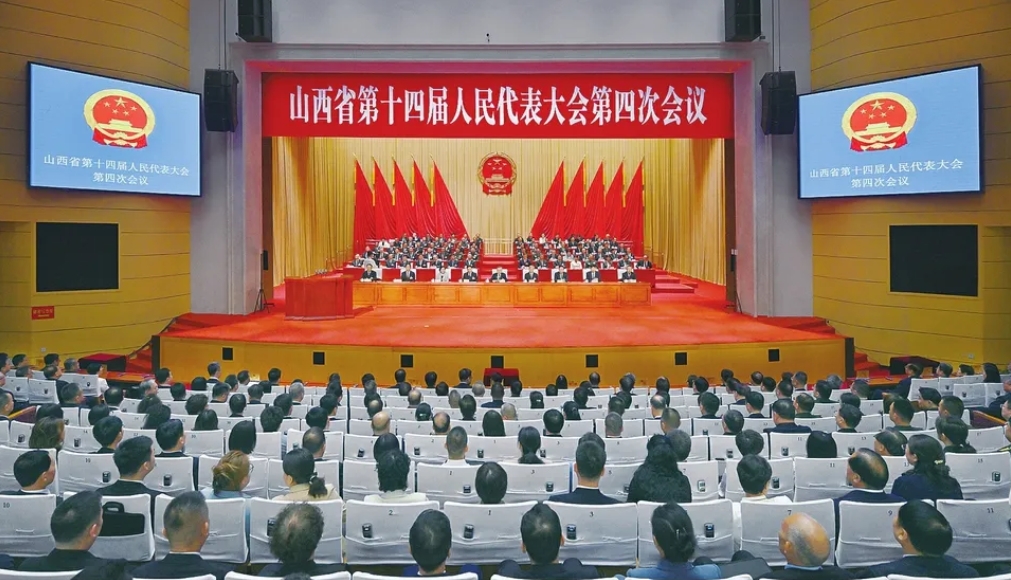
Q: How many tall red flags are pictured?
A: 10